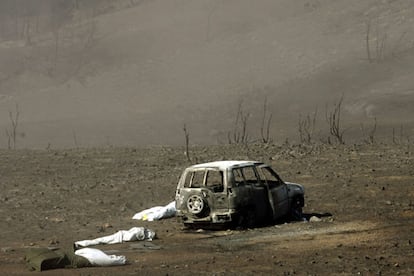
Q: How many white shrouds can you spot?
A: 3